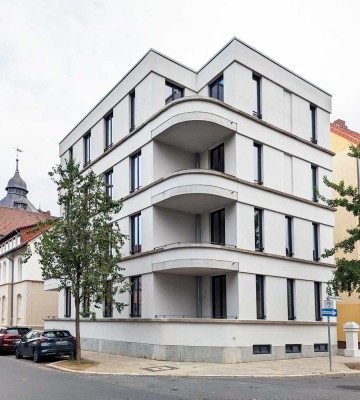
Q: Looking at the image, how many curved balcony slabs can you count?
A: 3